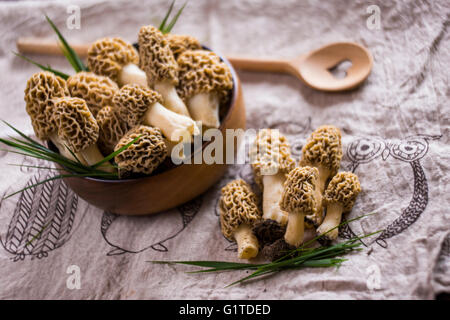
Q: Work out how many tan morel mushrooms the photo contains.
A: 15